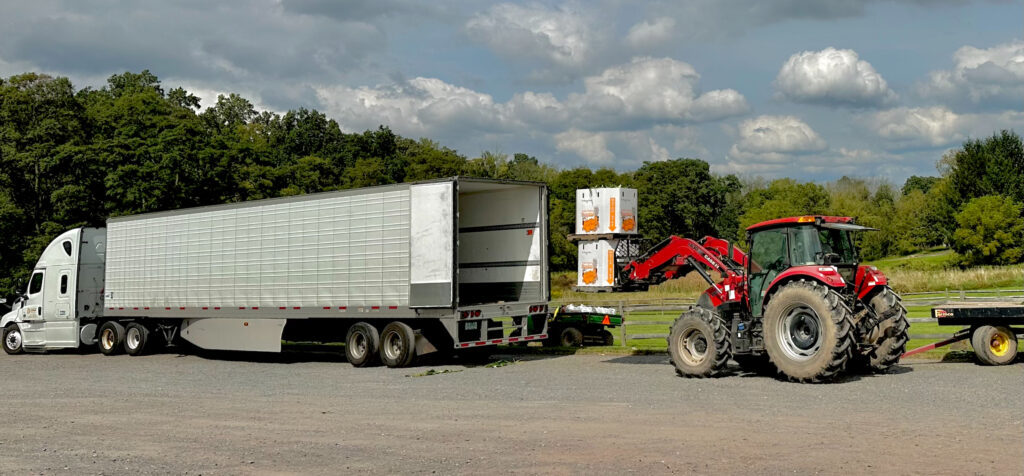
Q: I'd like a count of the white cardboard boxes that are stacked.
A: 2